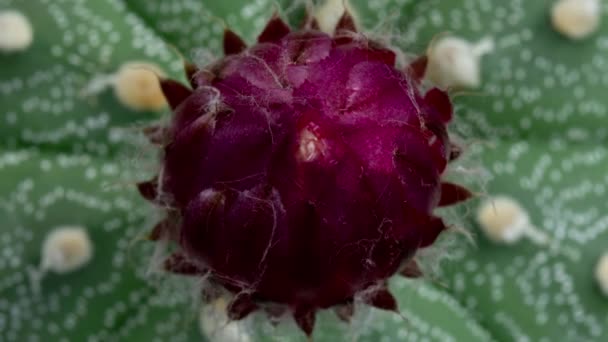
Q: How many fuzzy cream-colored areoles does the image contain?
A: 9